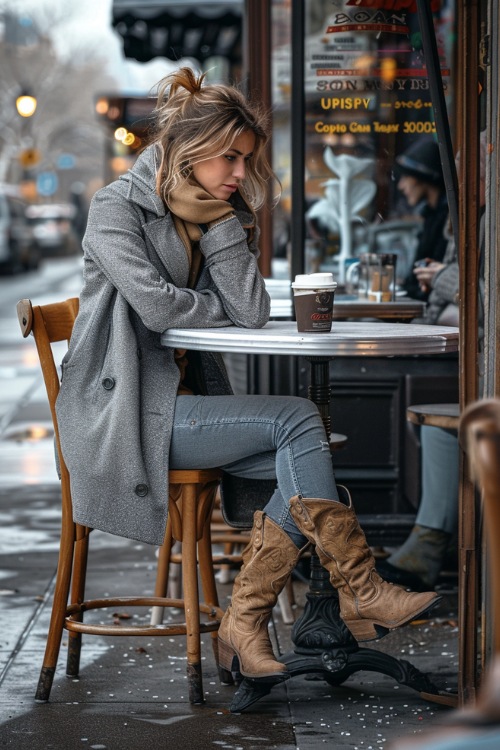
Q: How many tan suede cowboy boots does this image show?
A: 2